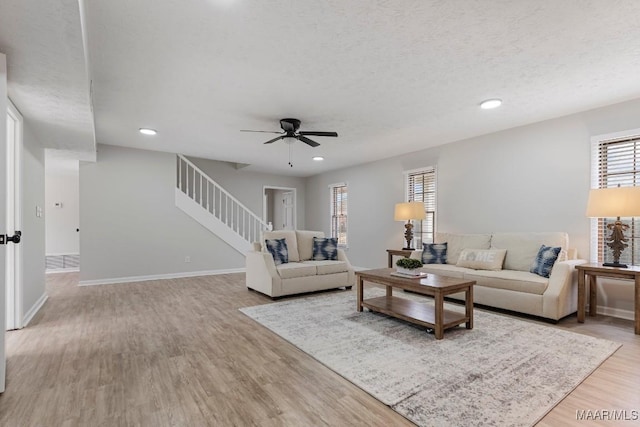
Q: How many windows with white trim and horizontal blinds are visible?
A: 3